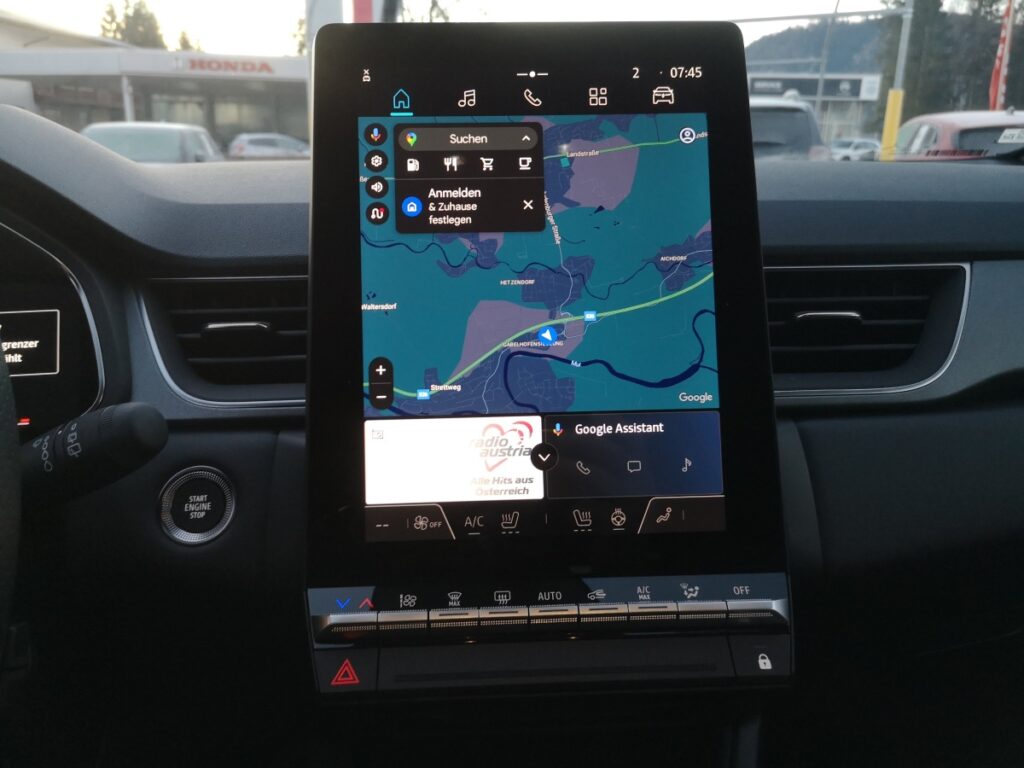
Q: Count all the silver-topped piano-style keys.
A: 9